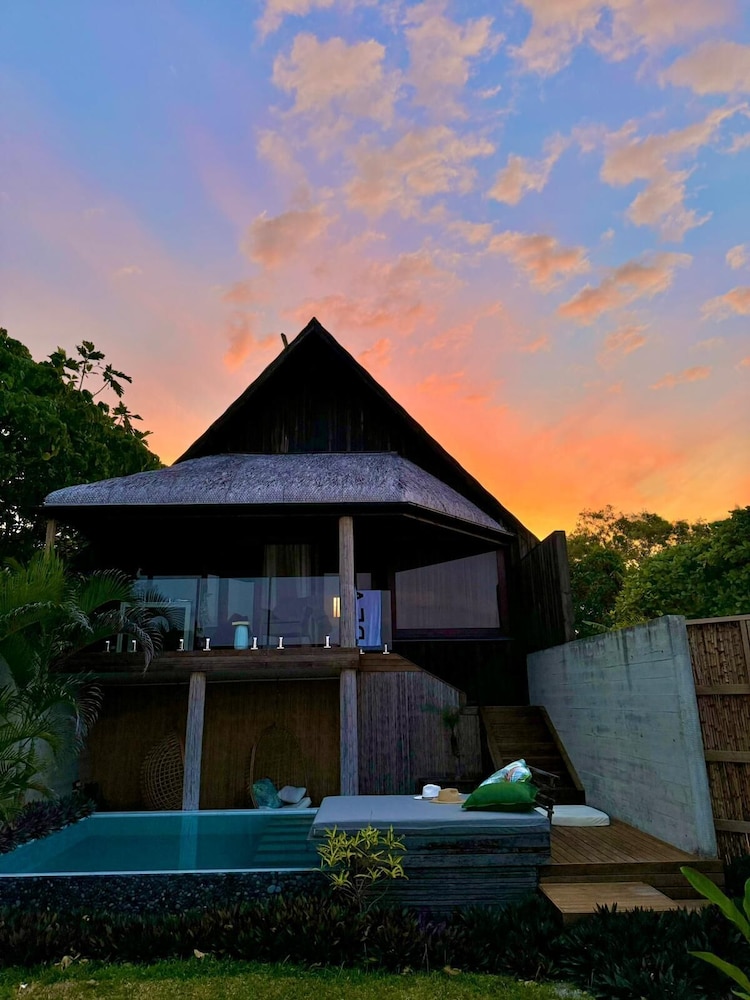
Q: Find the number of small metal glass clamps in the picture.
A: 9